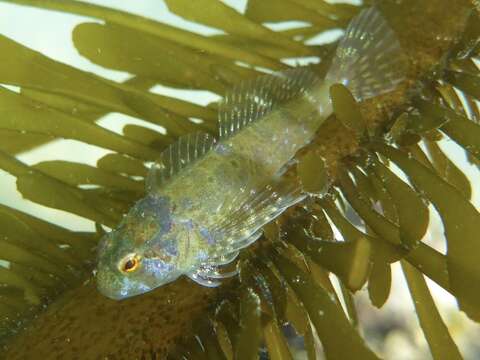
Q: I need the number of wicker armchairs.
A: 0